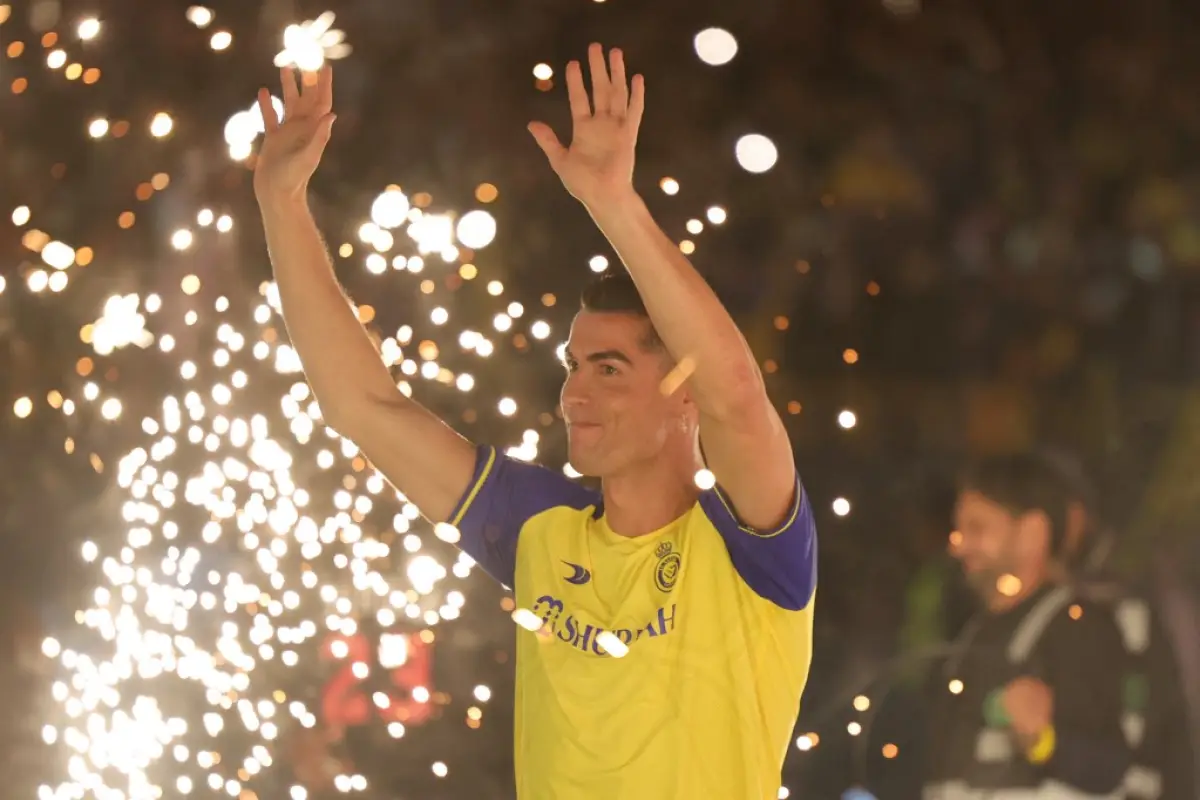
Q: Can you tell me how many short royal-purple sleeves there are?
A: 2